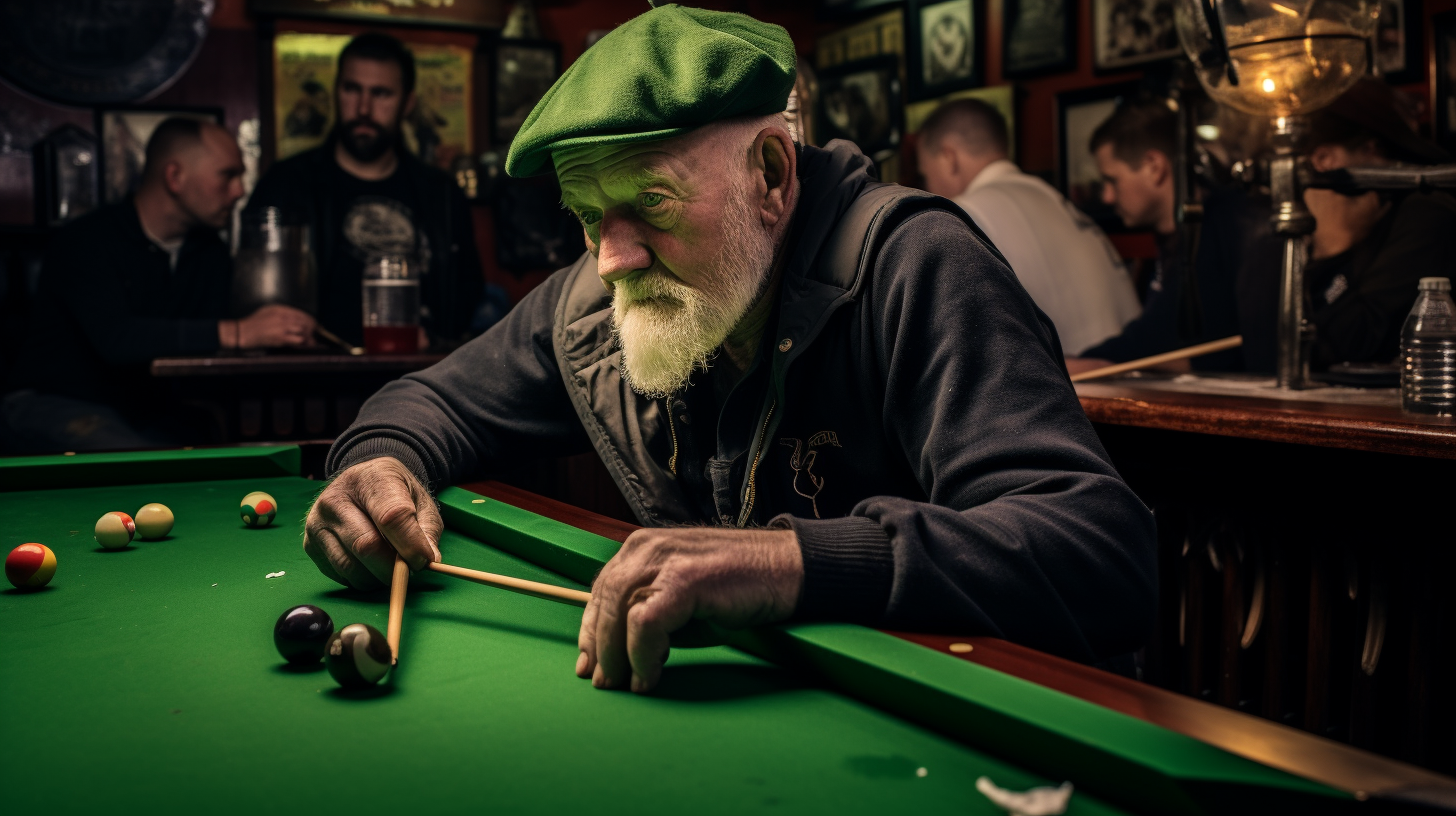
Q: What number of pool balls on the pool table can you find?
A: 6